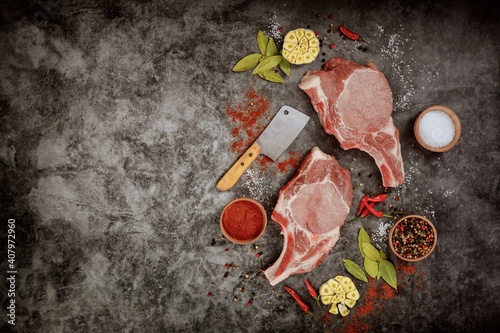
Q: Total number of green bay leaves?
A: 12